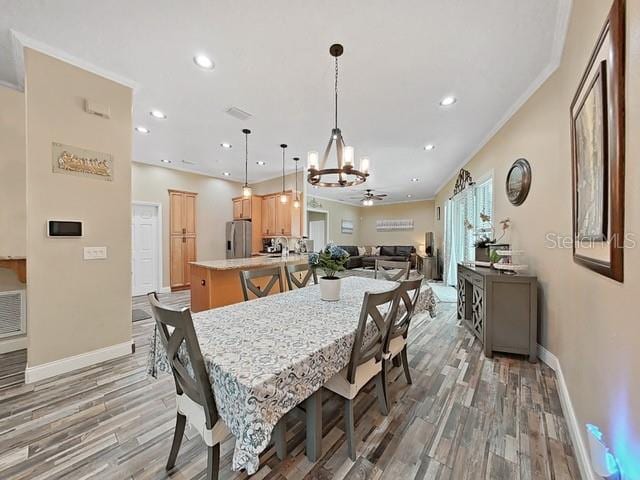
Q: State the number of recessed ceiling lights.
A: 11